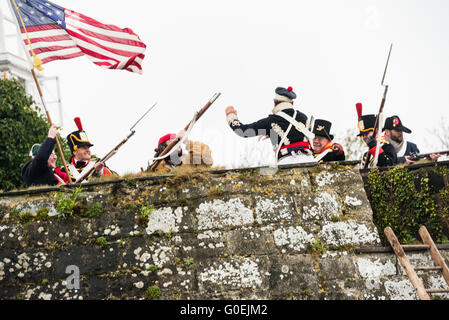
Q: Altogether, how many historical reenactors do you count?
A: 7